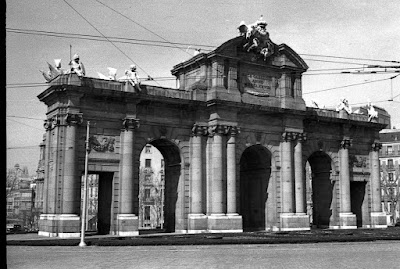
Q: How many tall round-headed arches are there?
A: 3